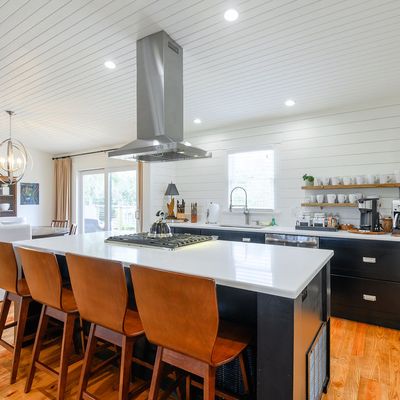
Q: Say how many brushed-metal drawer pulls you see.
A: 3